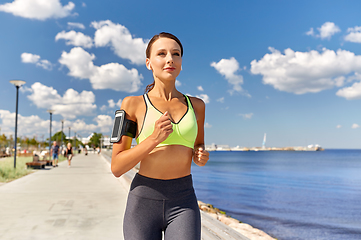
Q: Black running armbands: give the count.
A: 1